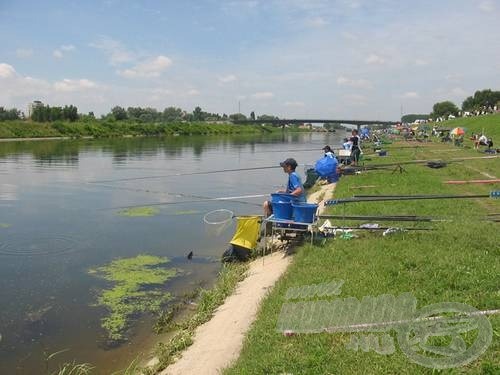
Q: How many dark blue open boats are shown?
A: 0